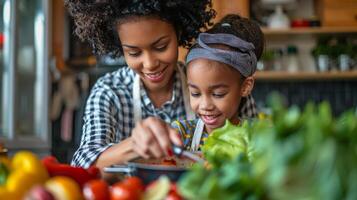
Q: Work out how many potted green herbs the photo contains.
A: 2